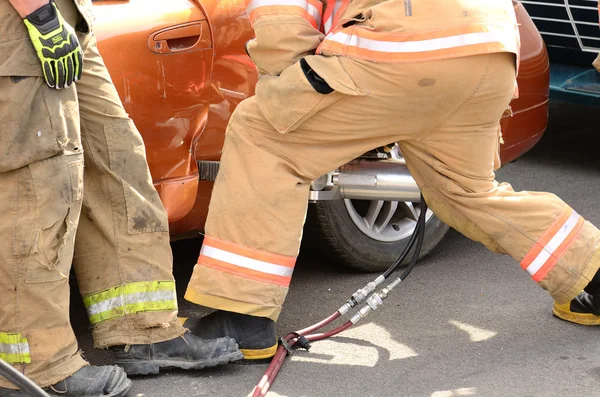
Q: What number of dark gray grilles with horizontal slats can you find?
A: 1